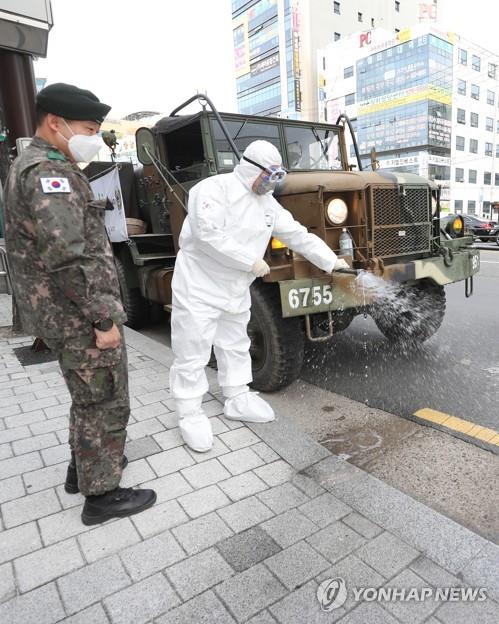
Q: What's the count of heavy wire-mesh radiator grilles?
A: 1